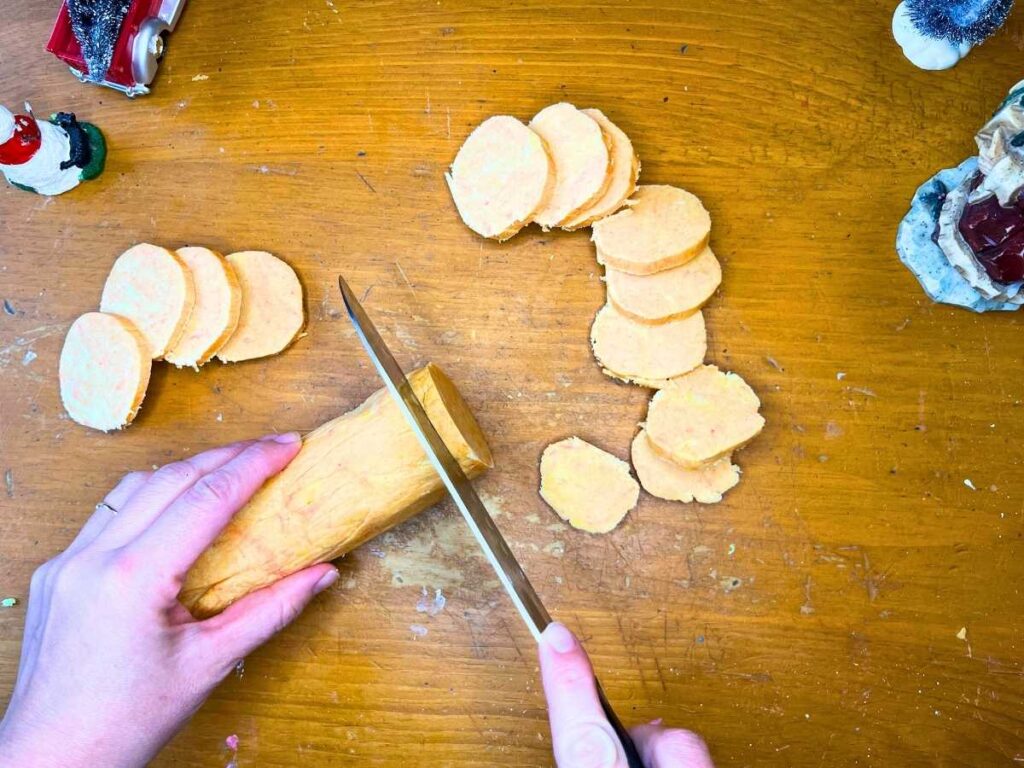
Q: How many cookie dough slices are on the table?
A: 13